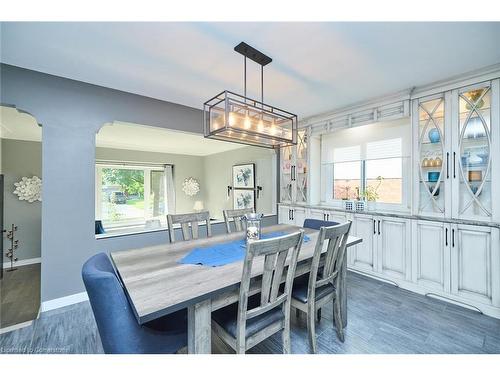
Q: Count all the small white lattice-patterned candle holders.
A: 2